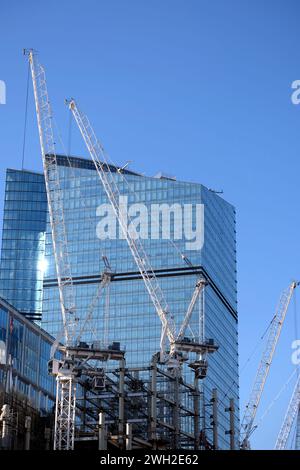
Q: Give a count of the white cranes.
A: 4